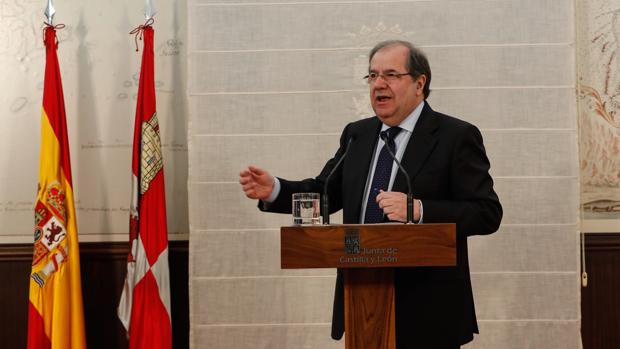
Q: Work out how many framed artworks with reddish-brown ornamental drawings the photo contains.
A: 1